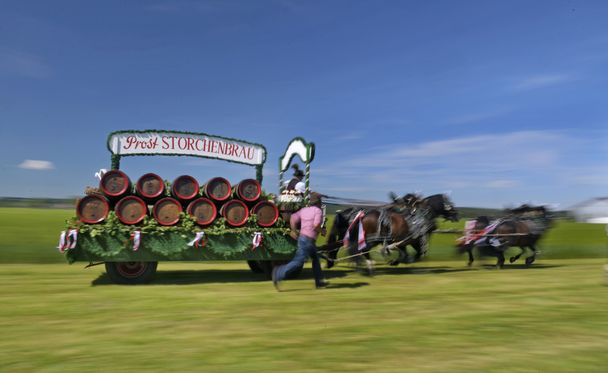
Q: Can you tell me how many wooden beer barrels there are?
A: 11